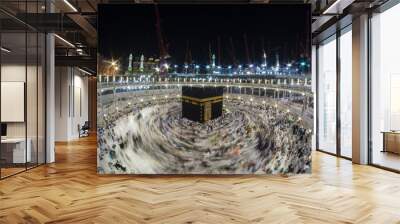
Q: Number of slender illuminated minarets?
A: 5